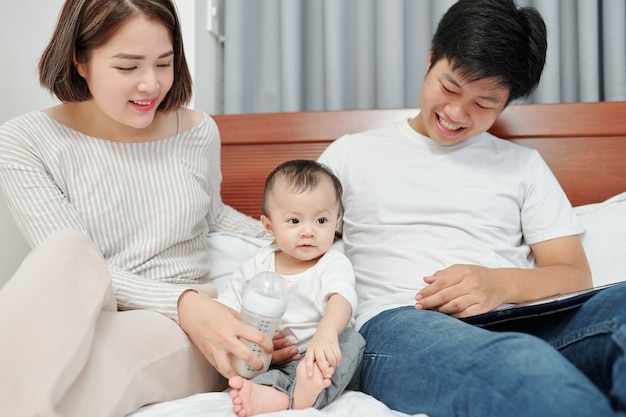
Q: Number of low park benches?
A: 0